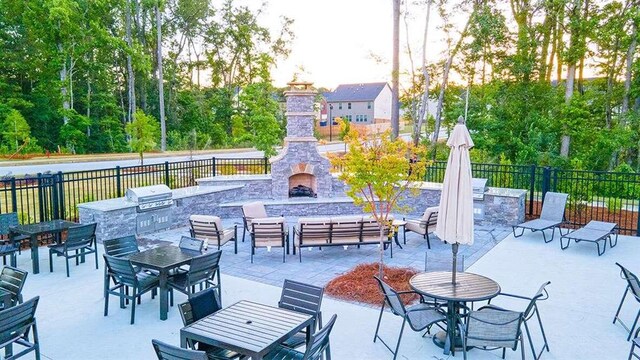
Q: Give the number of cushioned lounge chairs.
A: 4